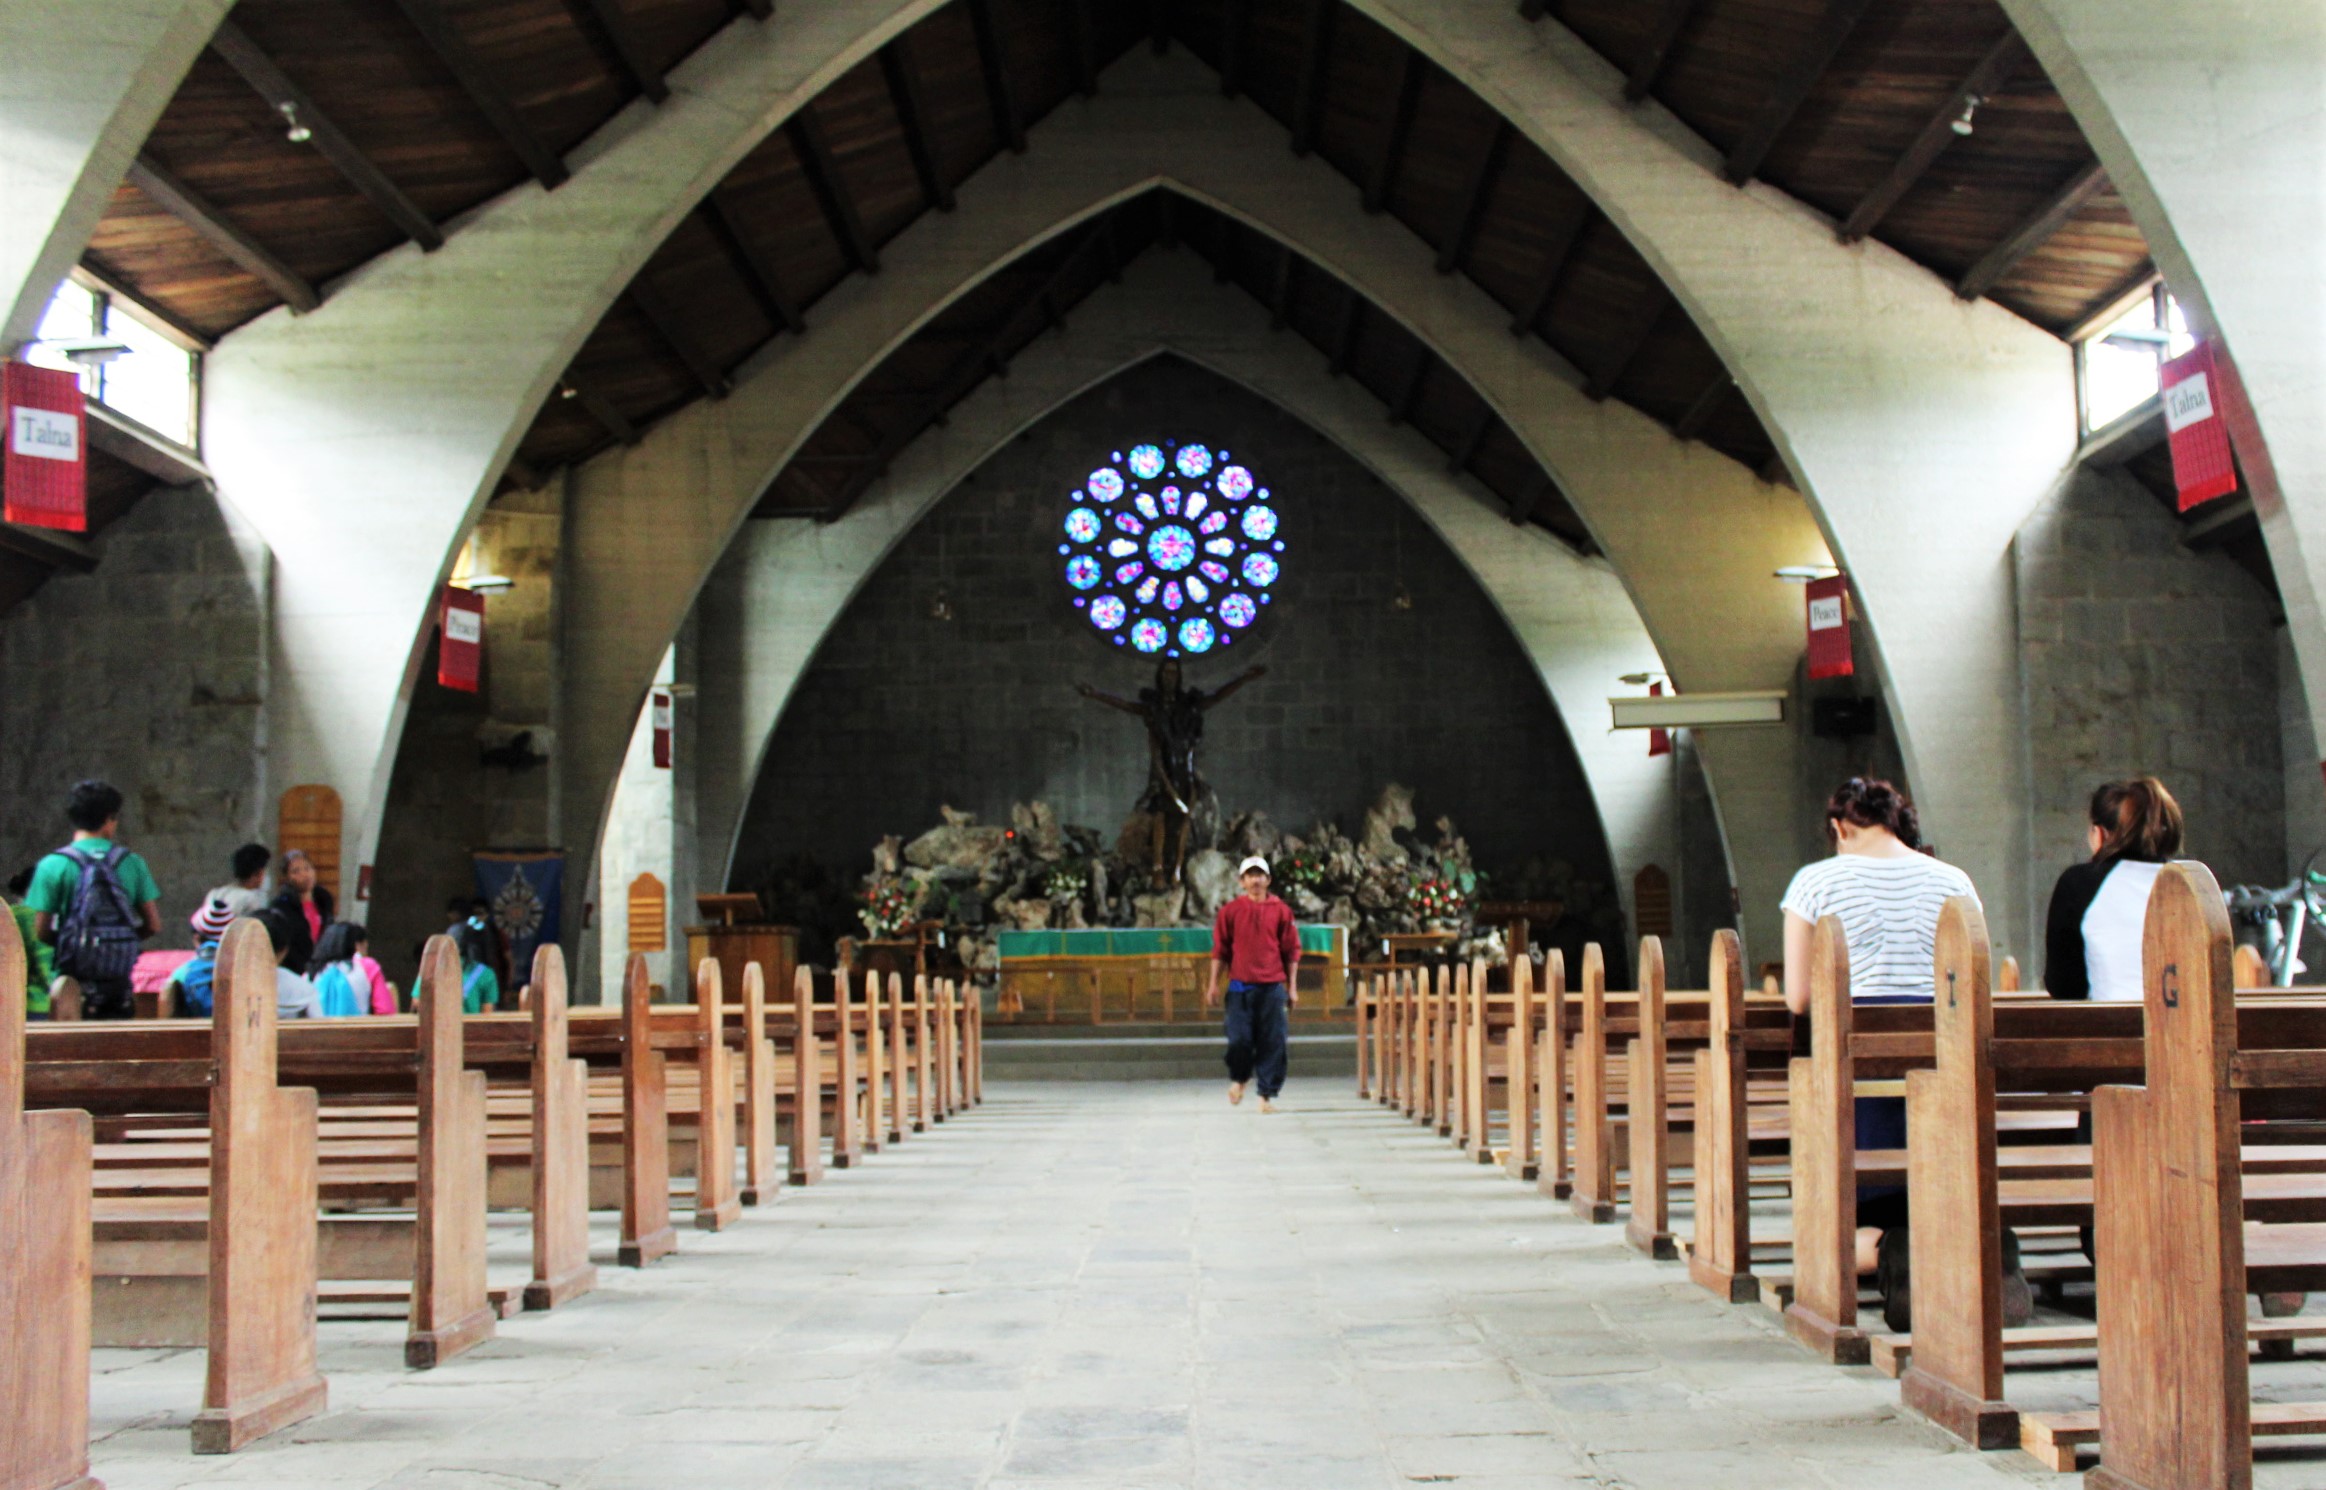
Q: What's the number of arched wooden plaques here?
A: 3